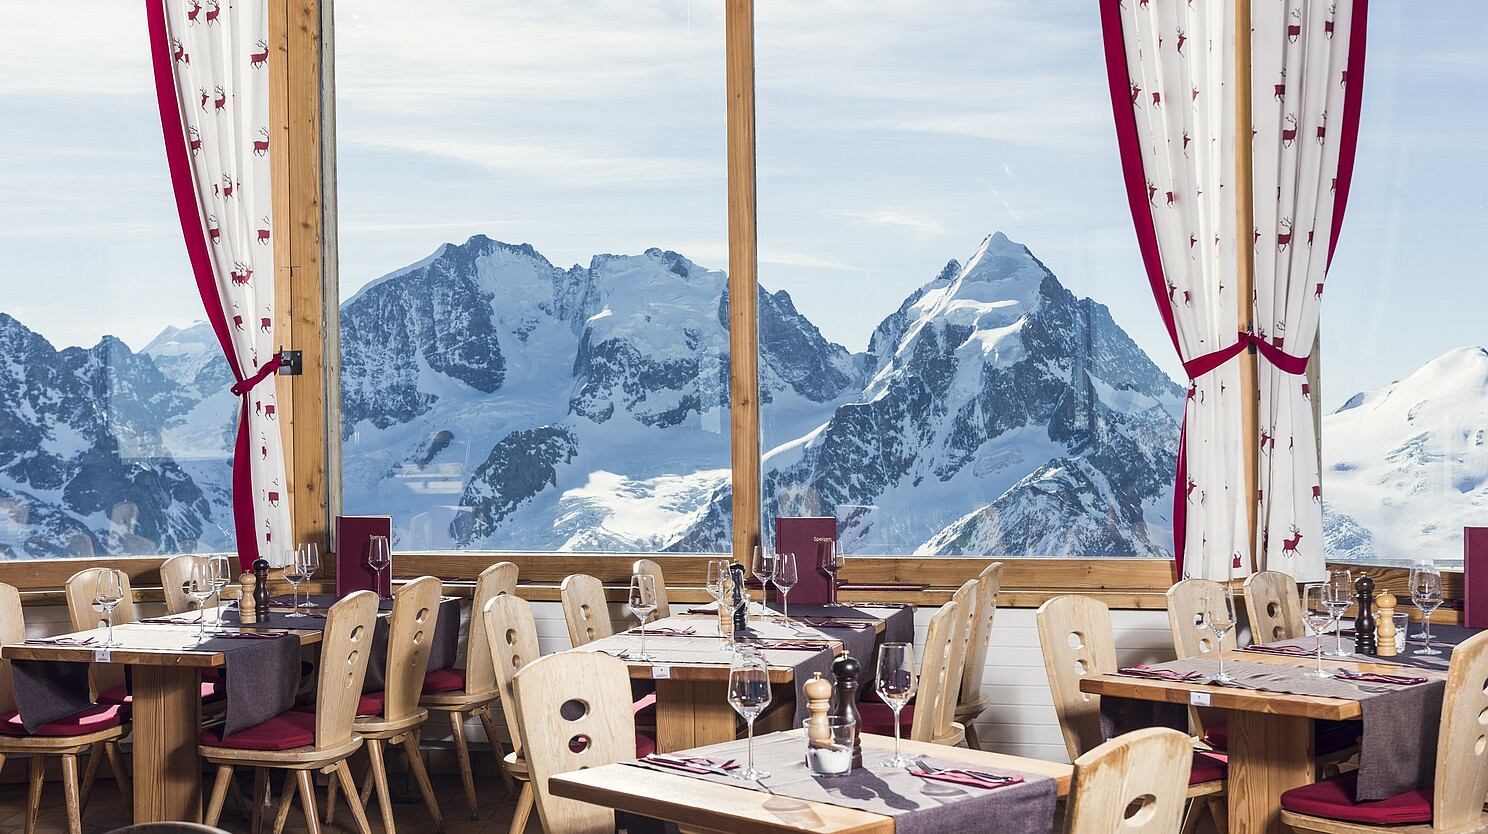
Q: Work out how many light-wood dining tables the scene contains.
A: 4